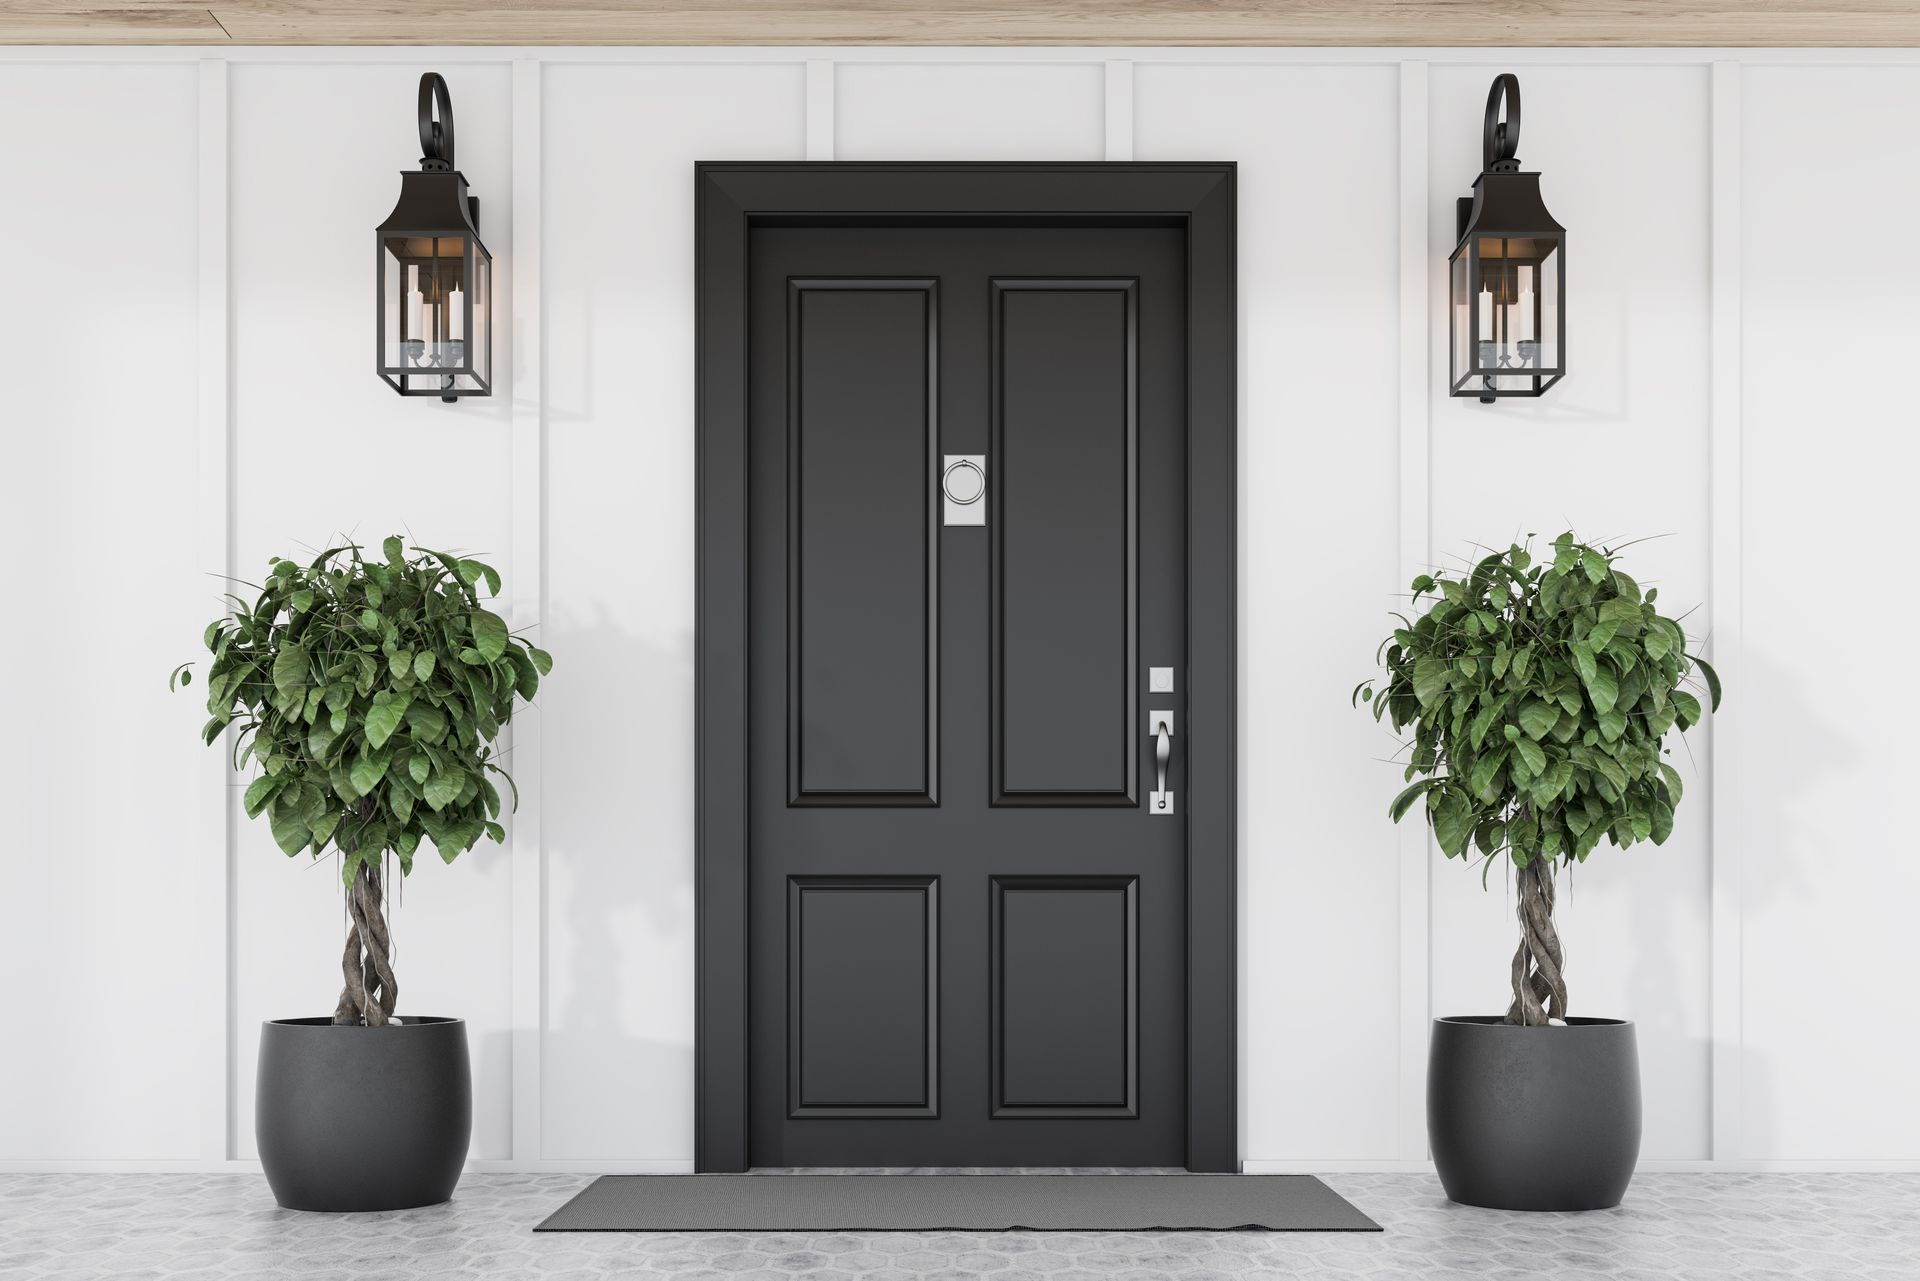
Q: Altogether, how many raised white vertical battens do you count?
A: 6